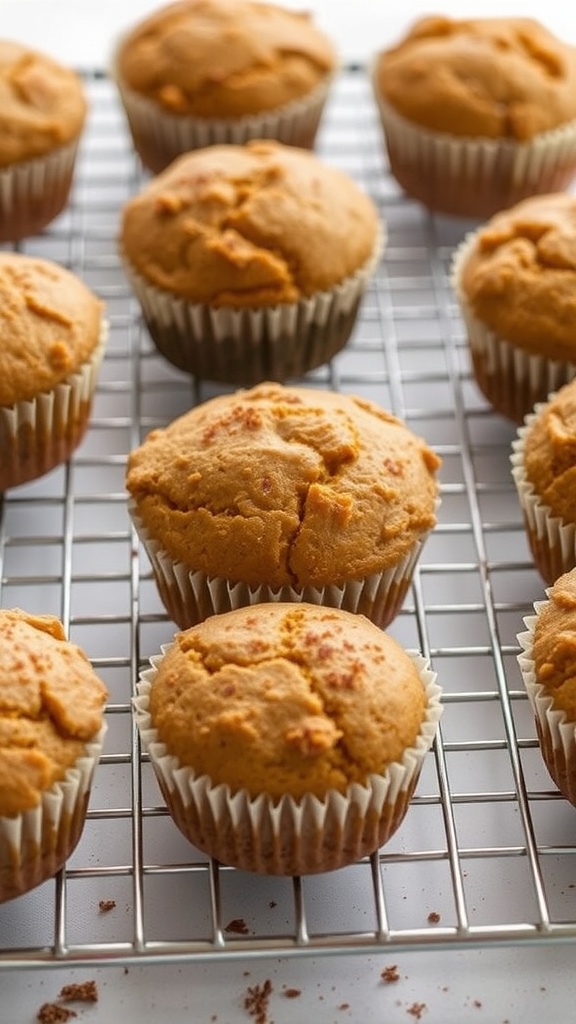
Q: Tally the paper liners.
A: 11